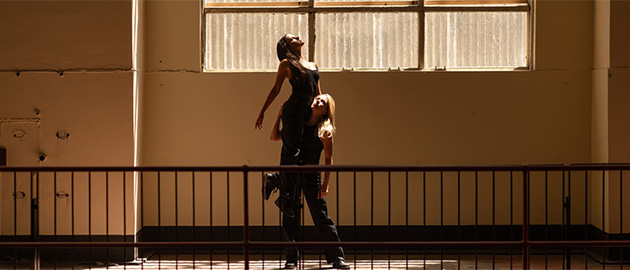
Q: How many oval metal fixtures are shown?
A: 4